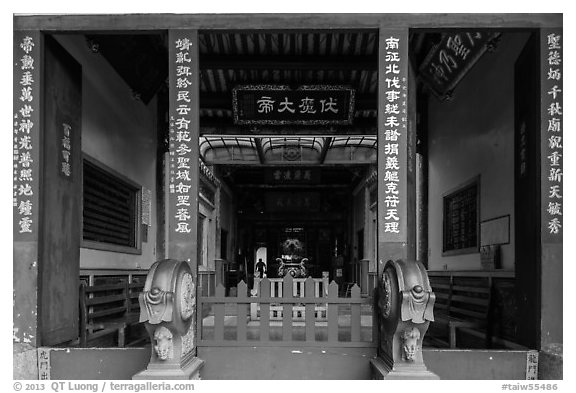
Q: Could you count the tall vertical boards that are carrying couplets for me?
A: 4